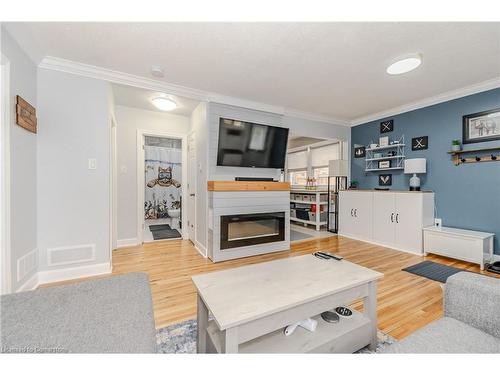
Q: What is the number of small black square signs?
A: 4